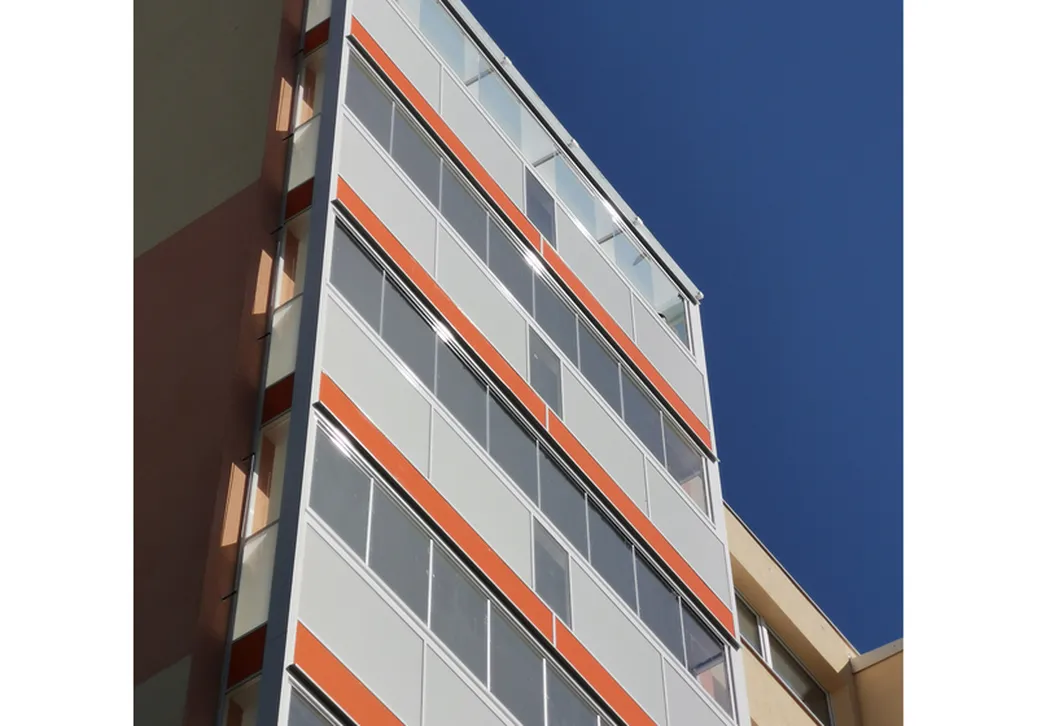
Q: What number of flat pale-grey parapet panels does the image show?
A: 14